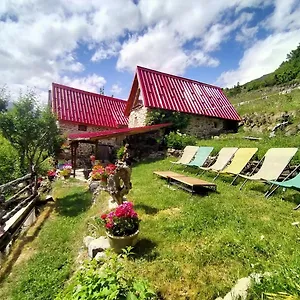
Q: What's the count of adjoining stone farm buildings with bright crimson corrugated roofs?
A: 2